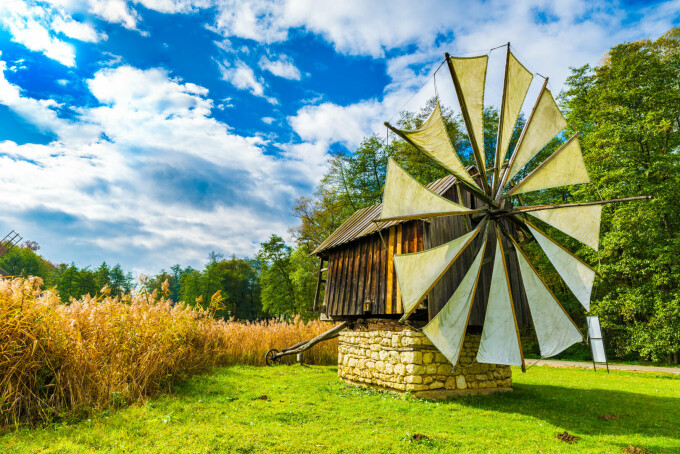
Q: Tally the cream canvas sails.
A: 12